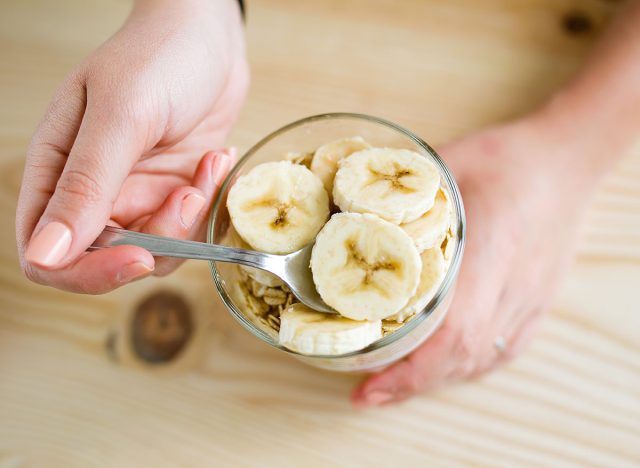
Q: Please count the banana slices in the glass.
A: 8